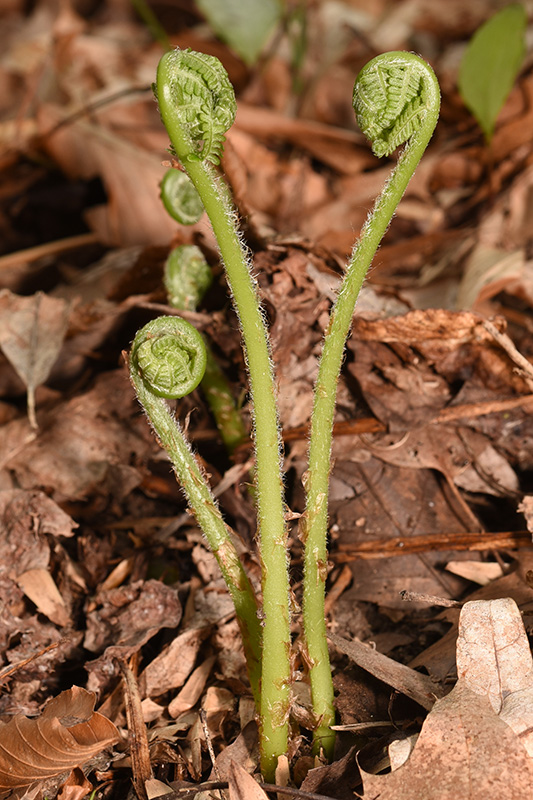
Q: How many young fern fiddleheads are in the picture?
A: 5